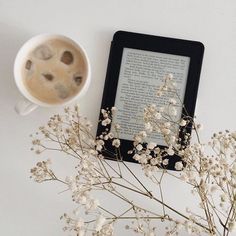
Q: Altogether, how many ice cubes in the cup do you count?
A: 6